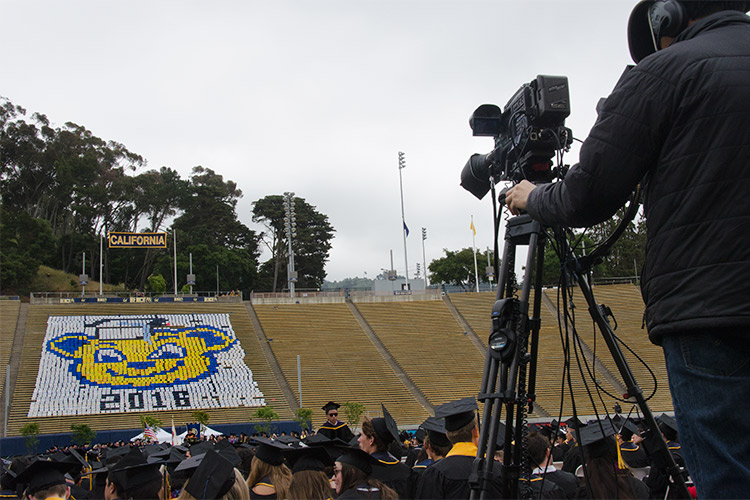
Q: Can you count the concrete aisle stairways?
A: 5